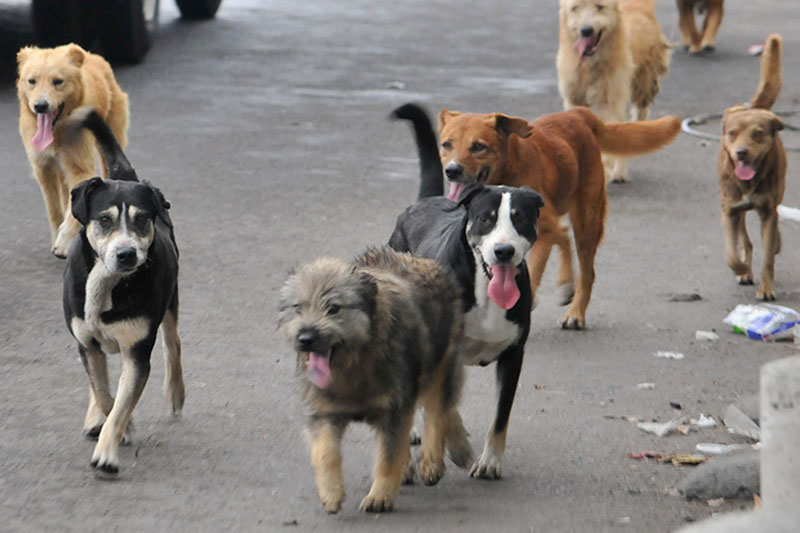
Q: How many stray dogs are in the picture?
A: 8